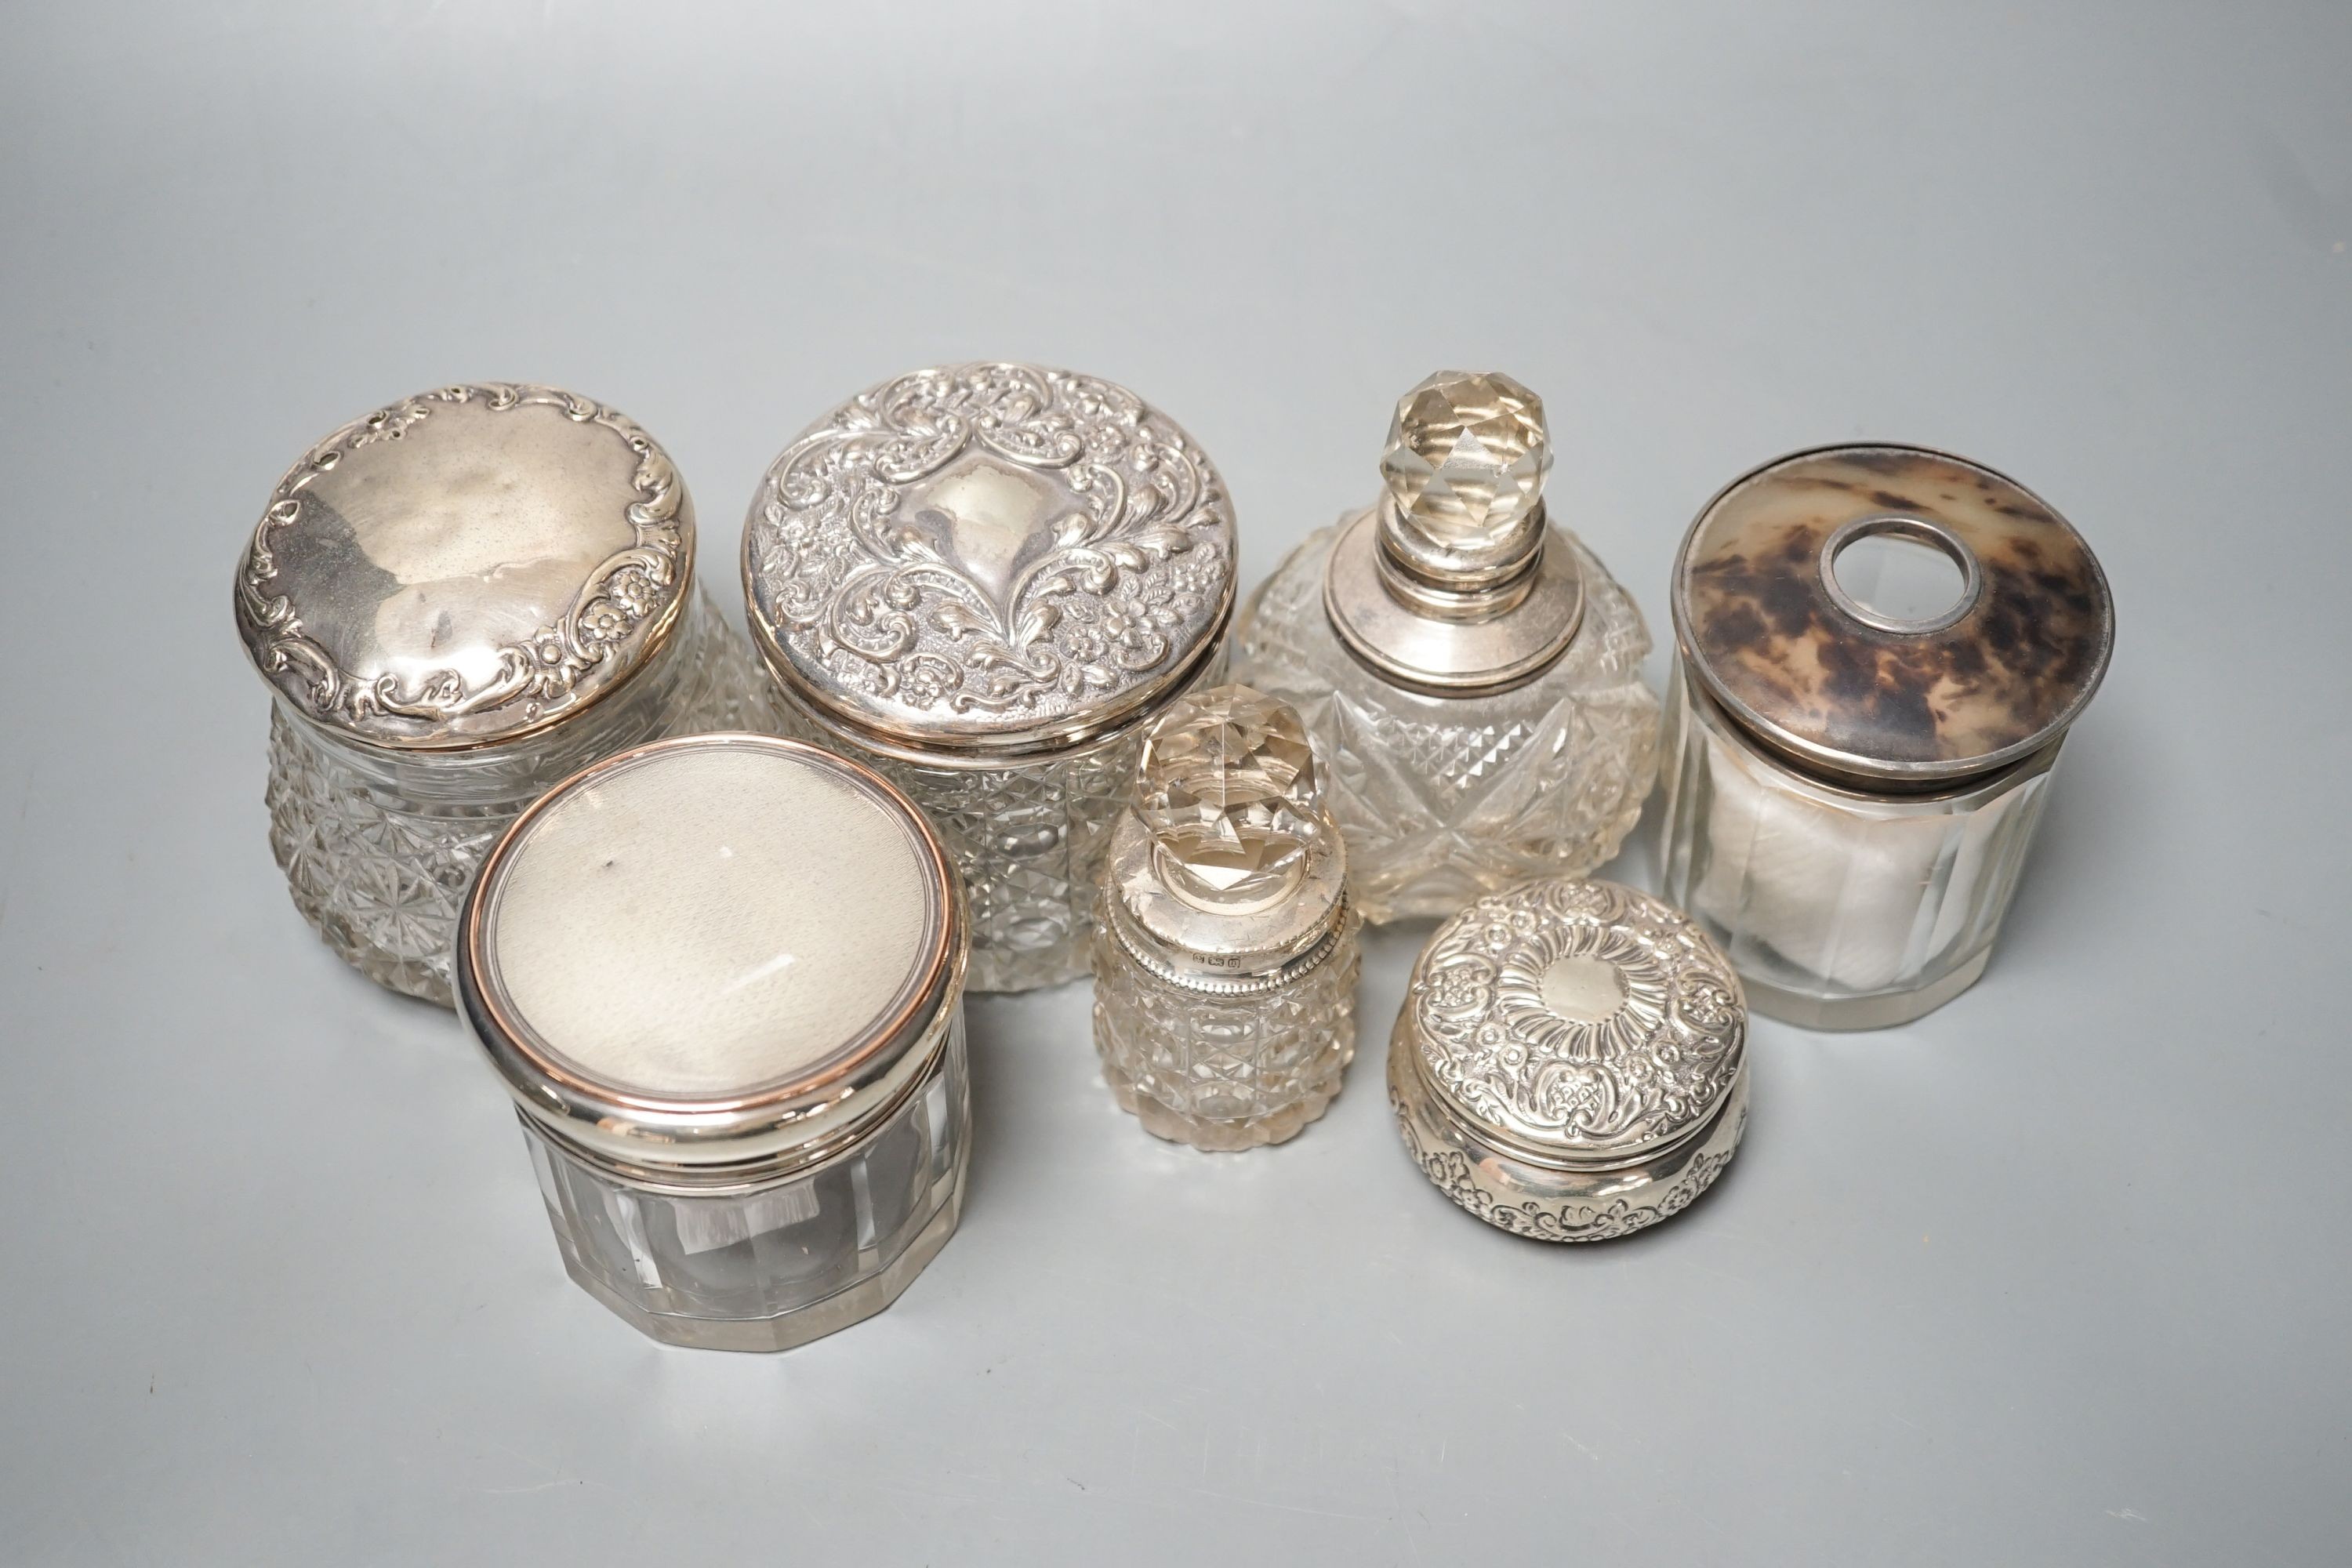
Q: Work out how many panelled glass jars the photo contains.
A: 2